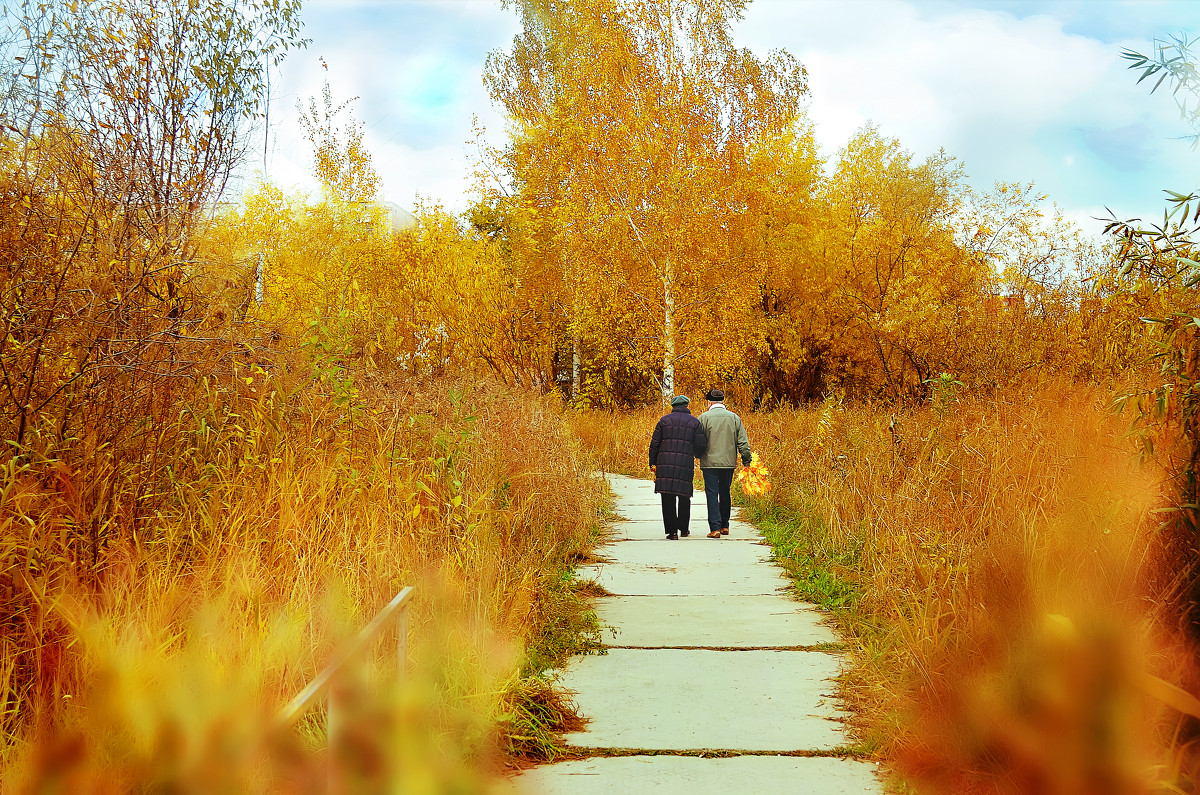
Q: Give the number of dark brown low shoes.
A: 2